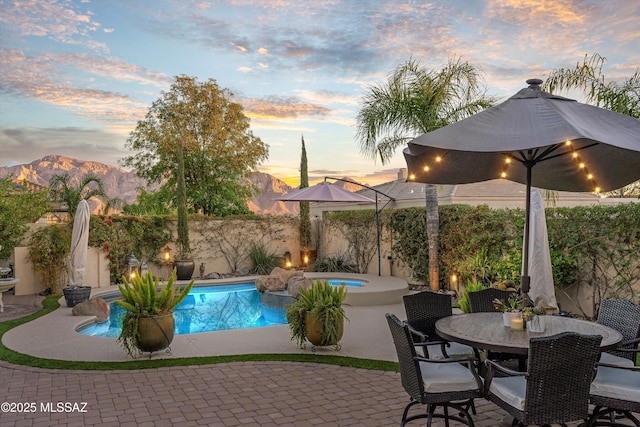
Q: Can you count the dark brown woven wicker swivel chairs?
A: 6